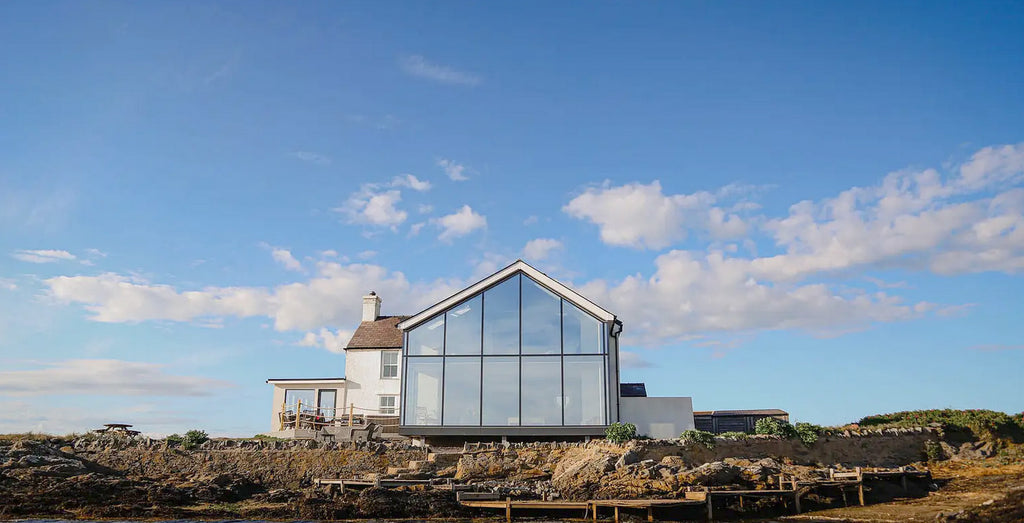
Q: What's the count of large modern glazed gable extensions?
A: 1